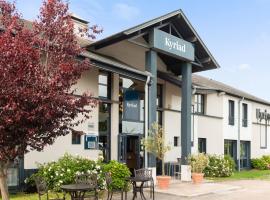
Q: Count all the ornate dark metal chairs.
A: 4